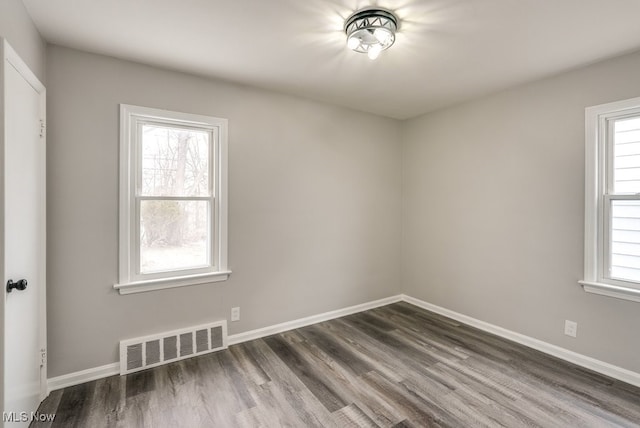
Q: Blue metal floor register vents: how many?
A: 0